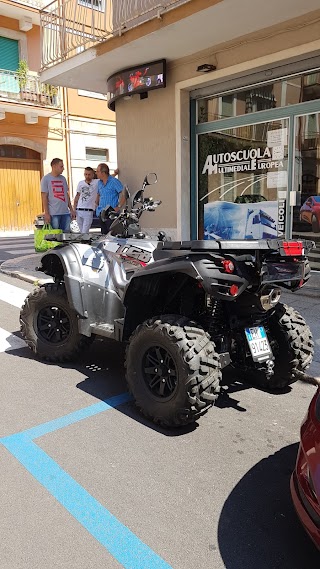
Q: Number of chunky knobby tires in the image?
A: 3